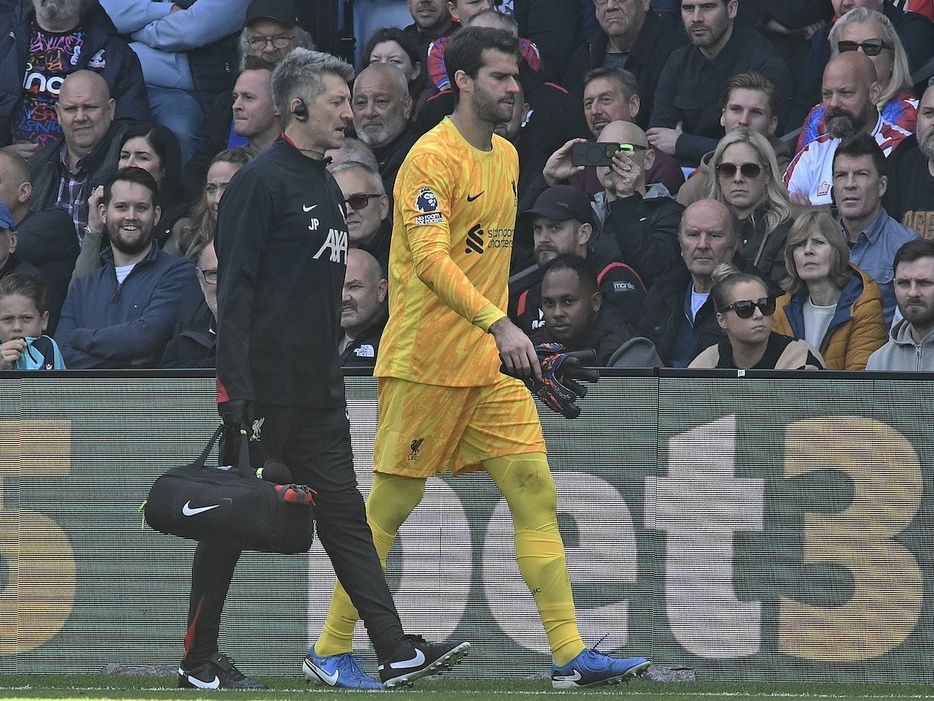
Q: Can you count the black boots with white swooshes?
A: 2